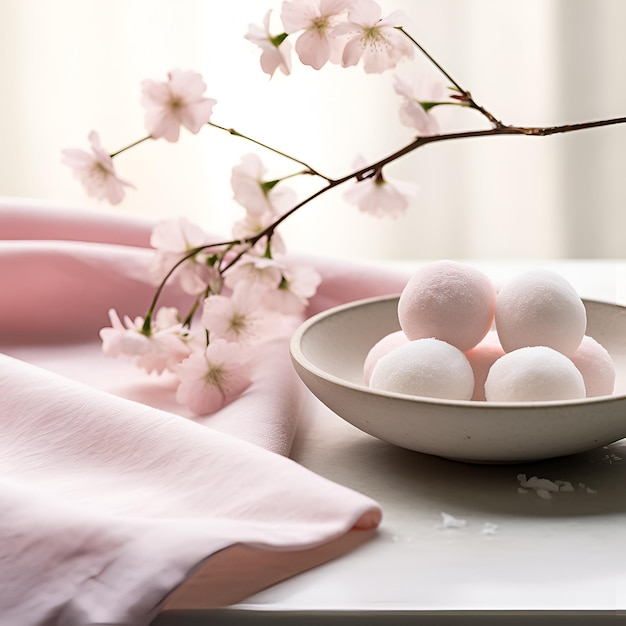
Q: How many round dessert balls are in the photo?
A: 7